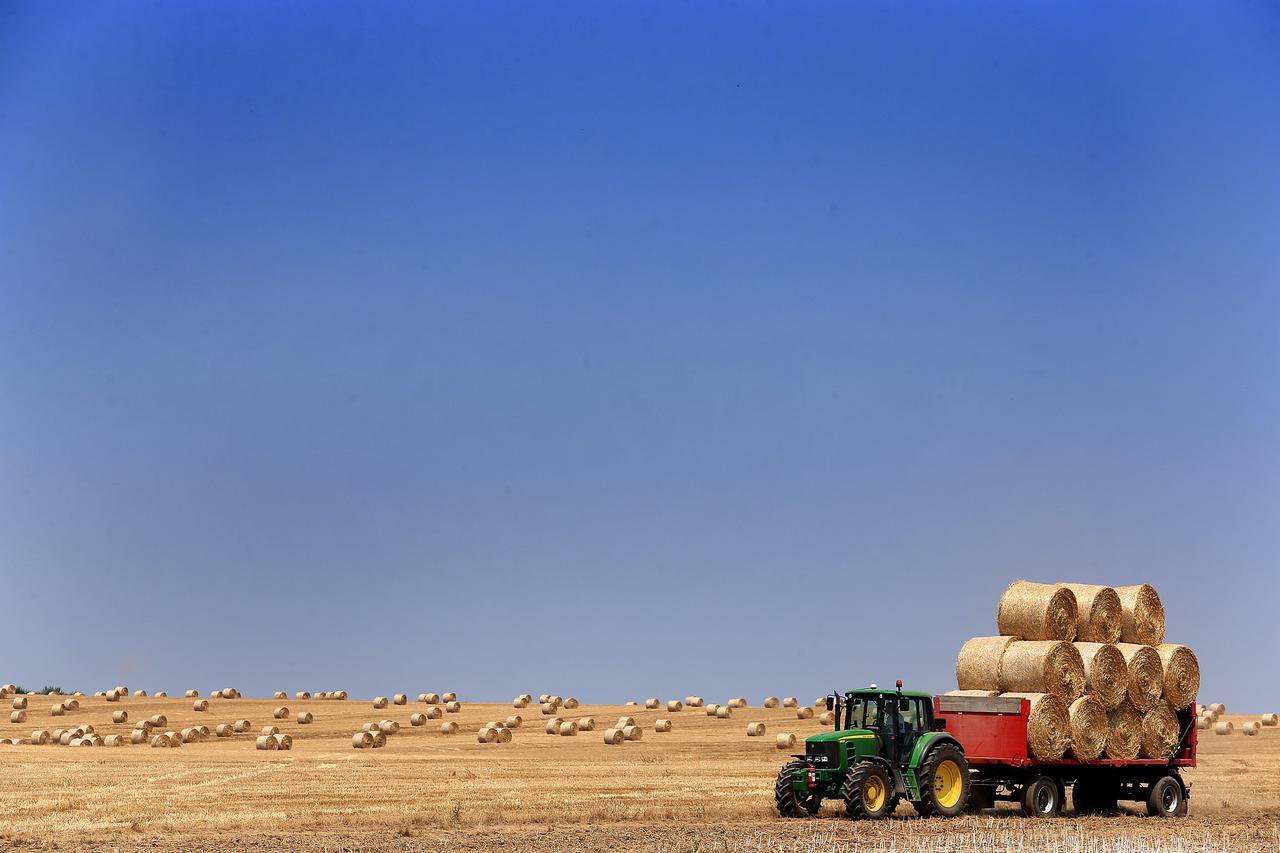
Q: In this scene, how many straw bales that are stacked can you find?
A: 13